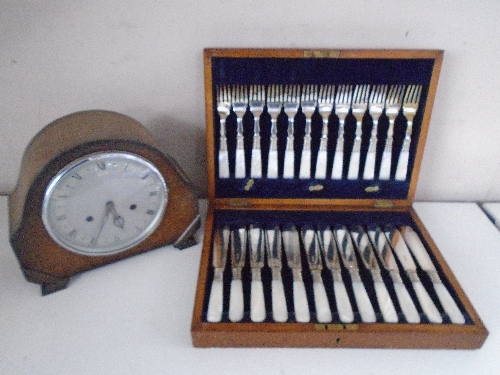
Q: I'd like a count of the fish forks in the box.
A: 12